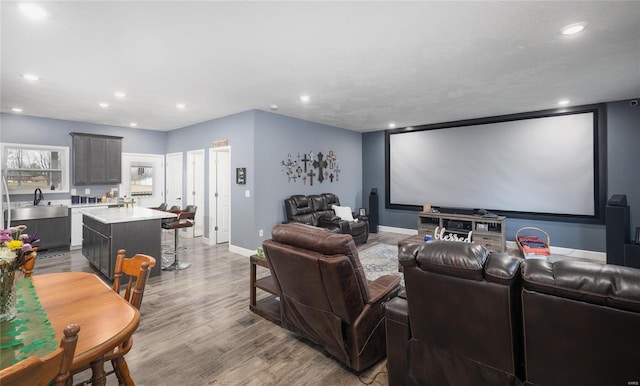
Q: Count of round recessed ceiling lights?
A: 11